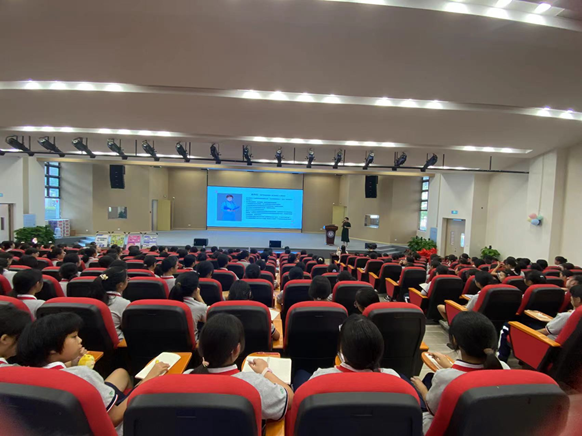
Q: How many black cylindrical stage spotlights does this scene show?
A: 14